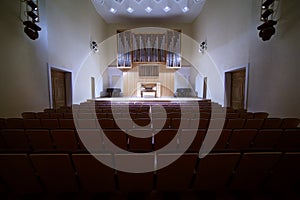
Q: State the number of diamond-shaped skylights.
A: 5